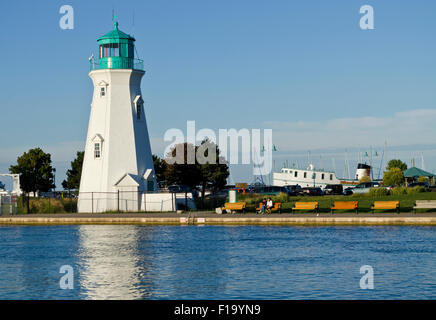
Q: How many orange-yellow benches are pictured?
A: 5